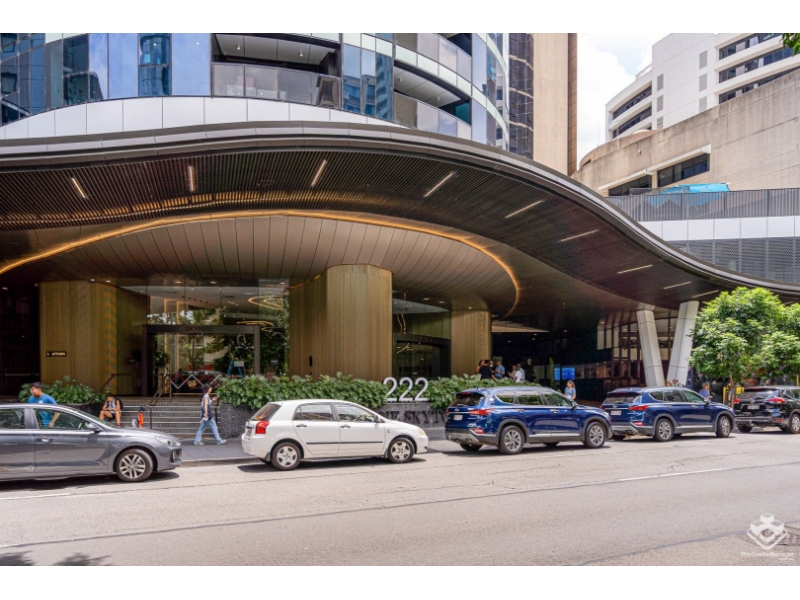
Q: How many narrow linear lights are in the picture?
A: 9